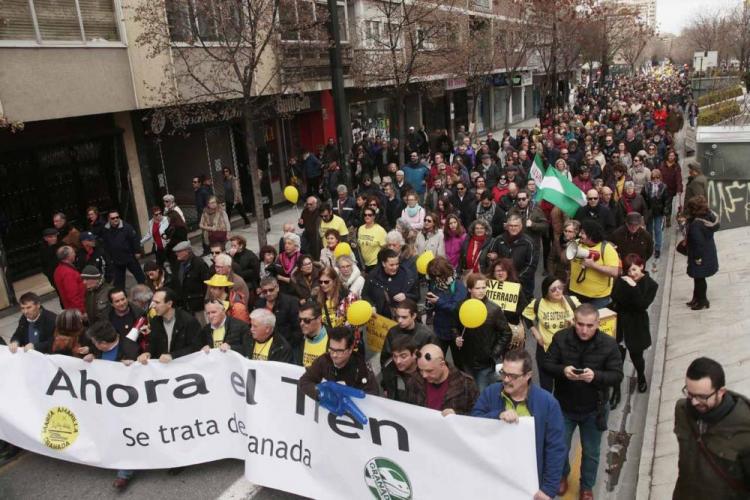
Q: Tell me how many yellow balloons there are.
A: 5